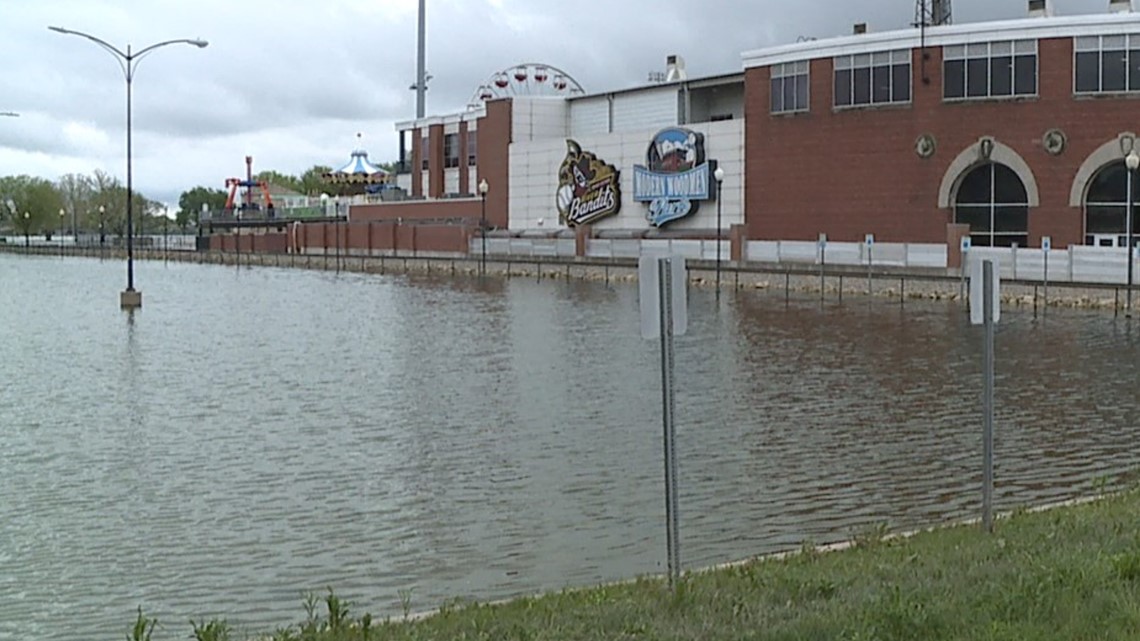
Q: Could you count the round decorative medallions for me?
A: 2